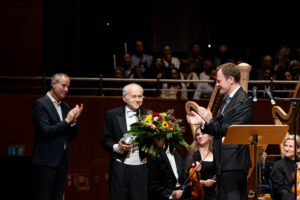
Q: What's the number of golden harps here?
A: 2